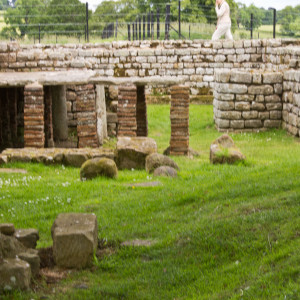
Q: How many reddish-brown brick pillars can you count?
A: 4